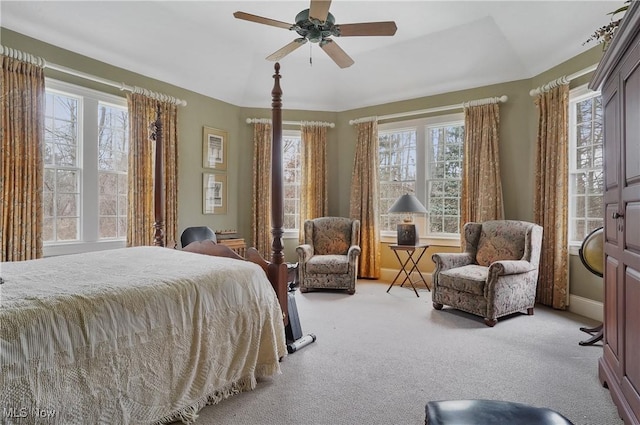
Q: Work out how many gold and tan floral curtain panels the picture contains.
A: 7